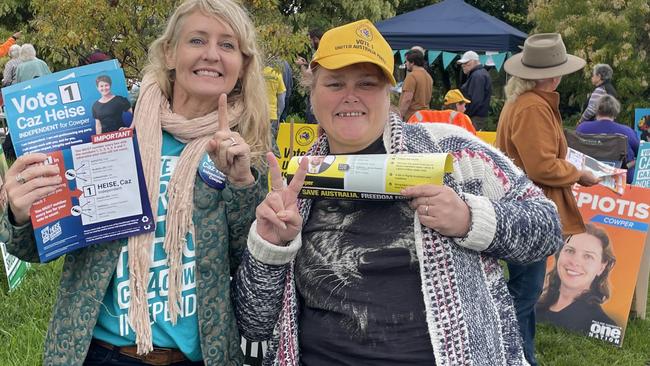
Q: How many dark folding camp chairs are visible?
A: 1